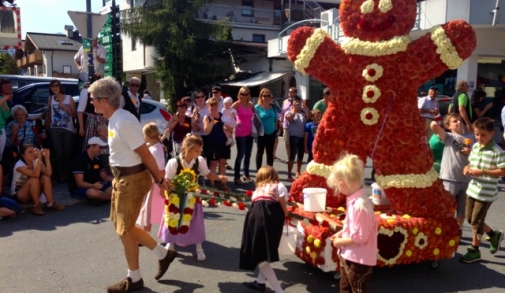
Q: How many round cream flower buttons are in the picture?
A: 3